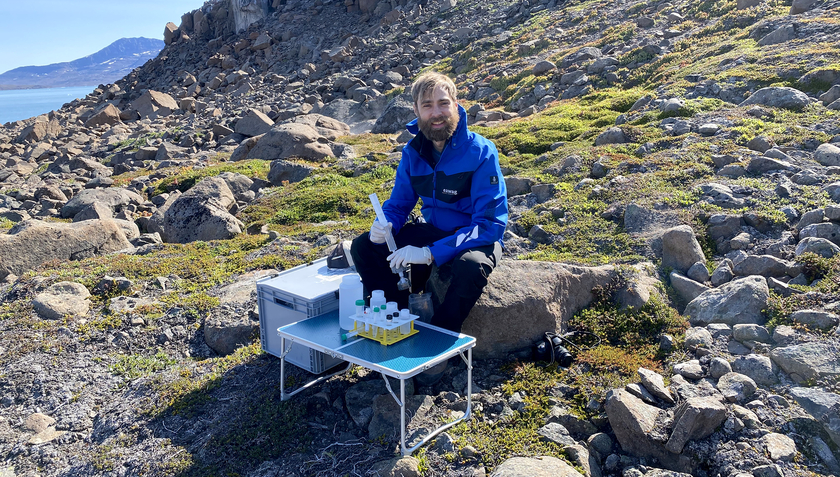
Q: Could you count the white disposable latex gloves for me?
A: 2